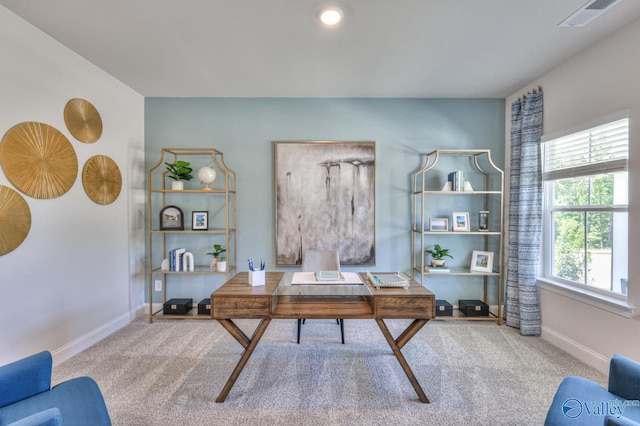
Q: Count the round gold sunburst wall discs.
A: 4